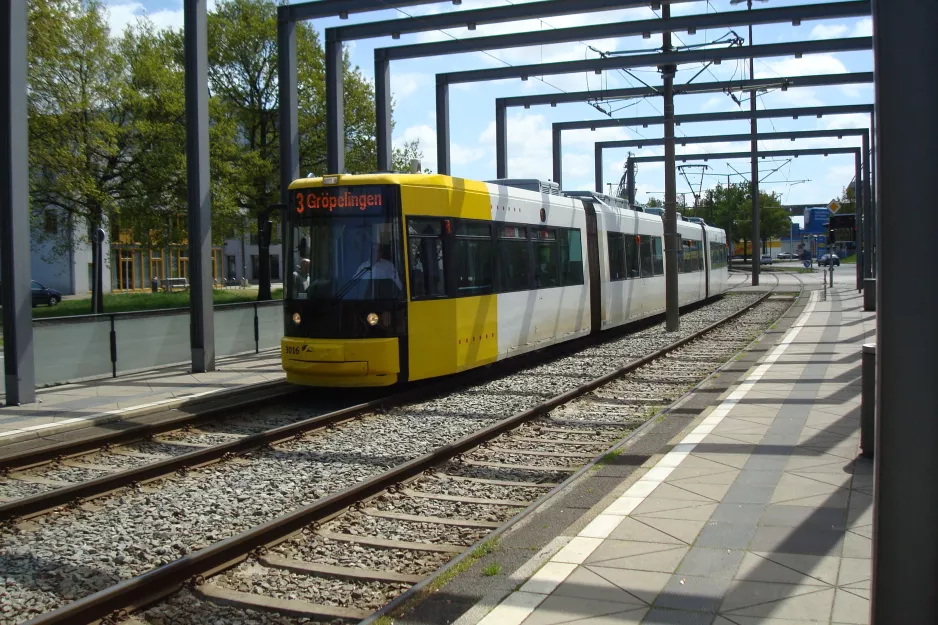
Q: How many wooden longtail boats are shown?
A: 0